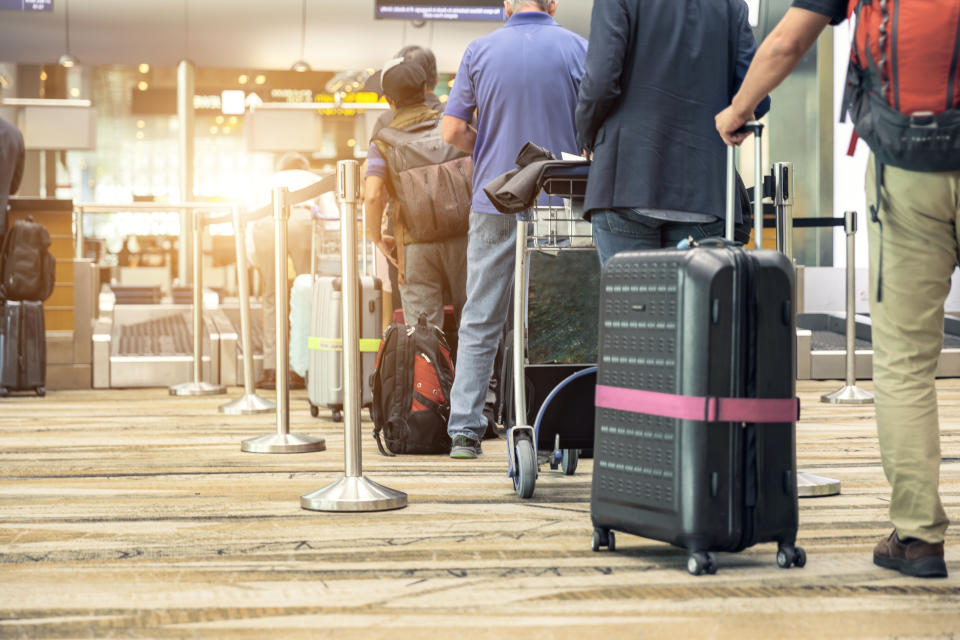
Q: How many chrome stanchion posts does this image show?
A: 6